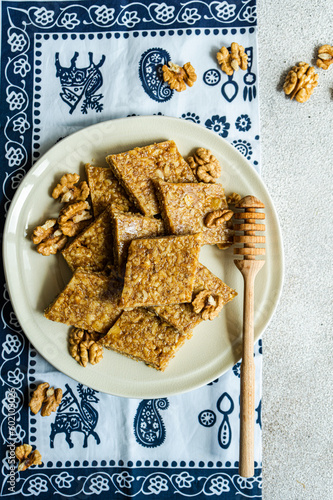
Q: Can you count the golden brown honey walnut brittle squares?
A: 9